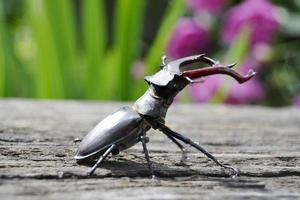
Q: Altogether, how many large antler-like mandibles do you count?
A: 2